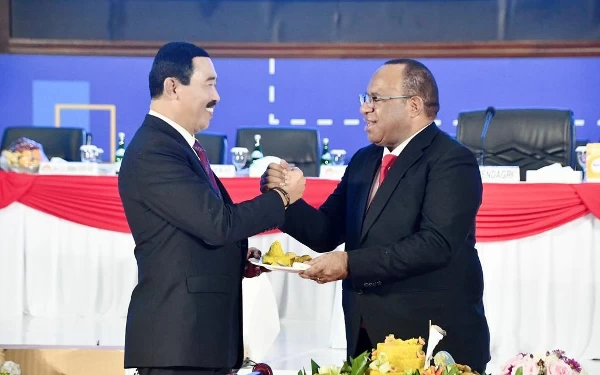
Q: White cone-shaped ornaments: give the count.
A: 1